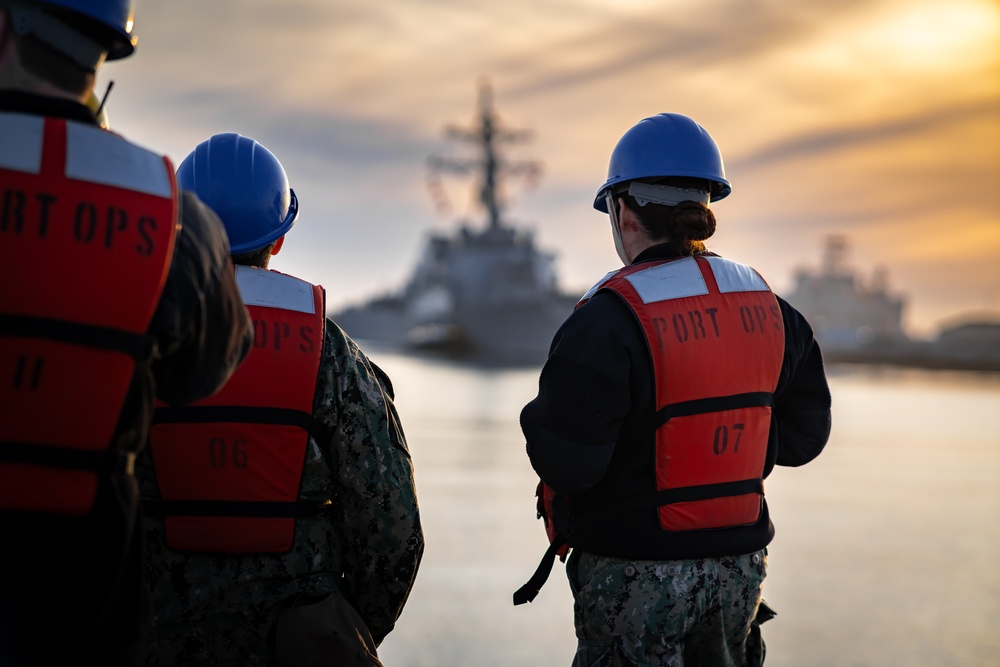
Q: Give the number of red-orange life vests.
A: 3